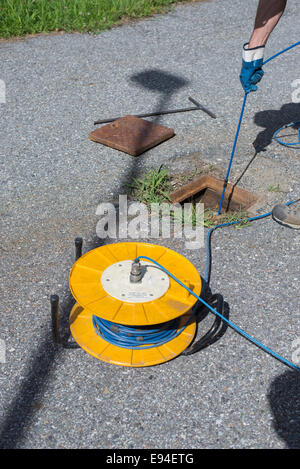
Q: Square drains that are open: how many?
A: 1